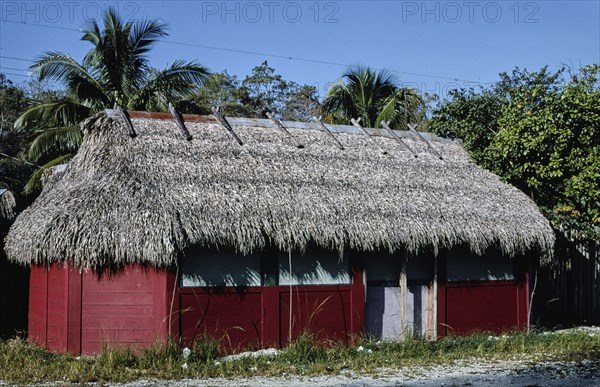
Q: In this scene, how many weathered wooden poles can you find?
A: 8